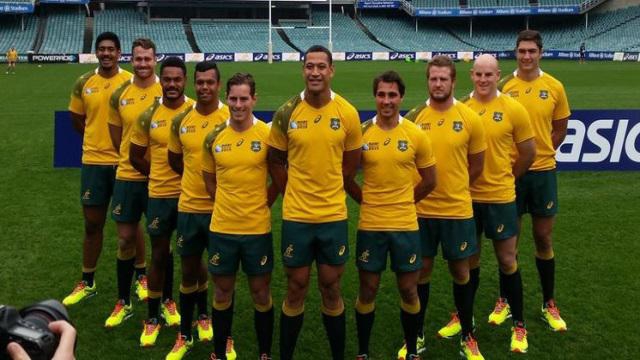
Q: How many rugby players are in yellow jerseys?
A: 10